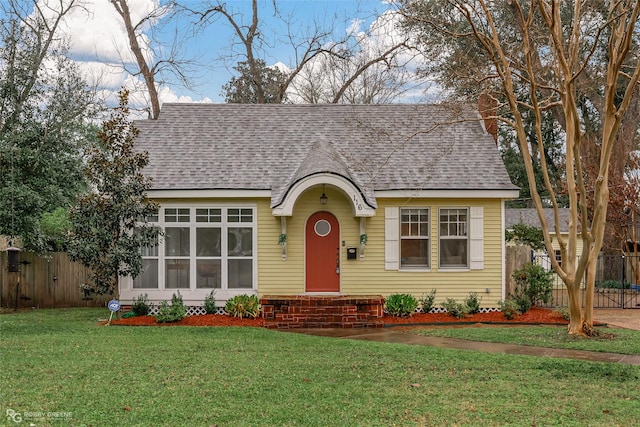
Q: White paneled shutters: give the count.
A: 2